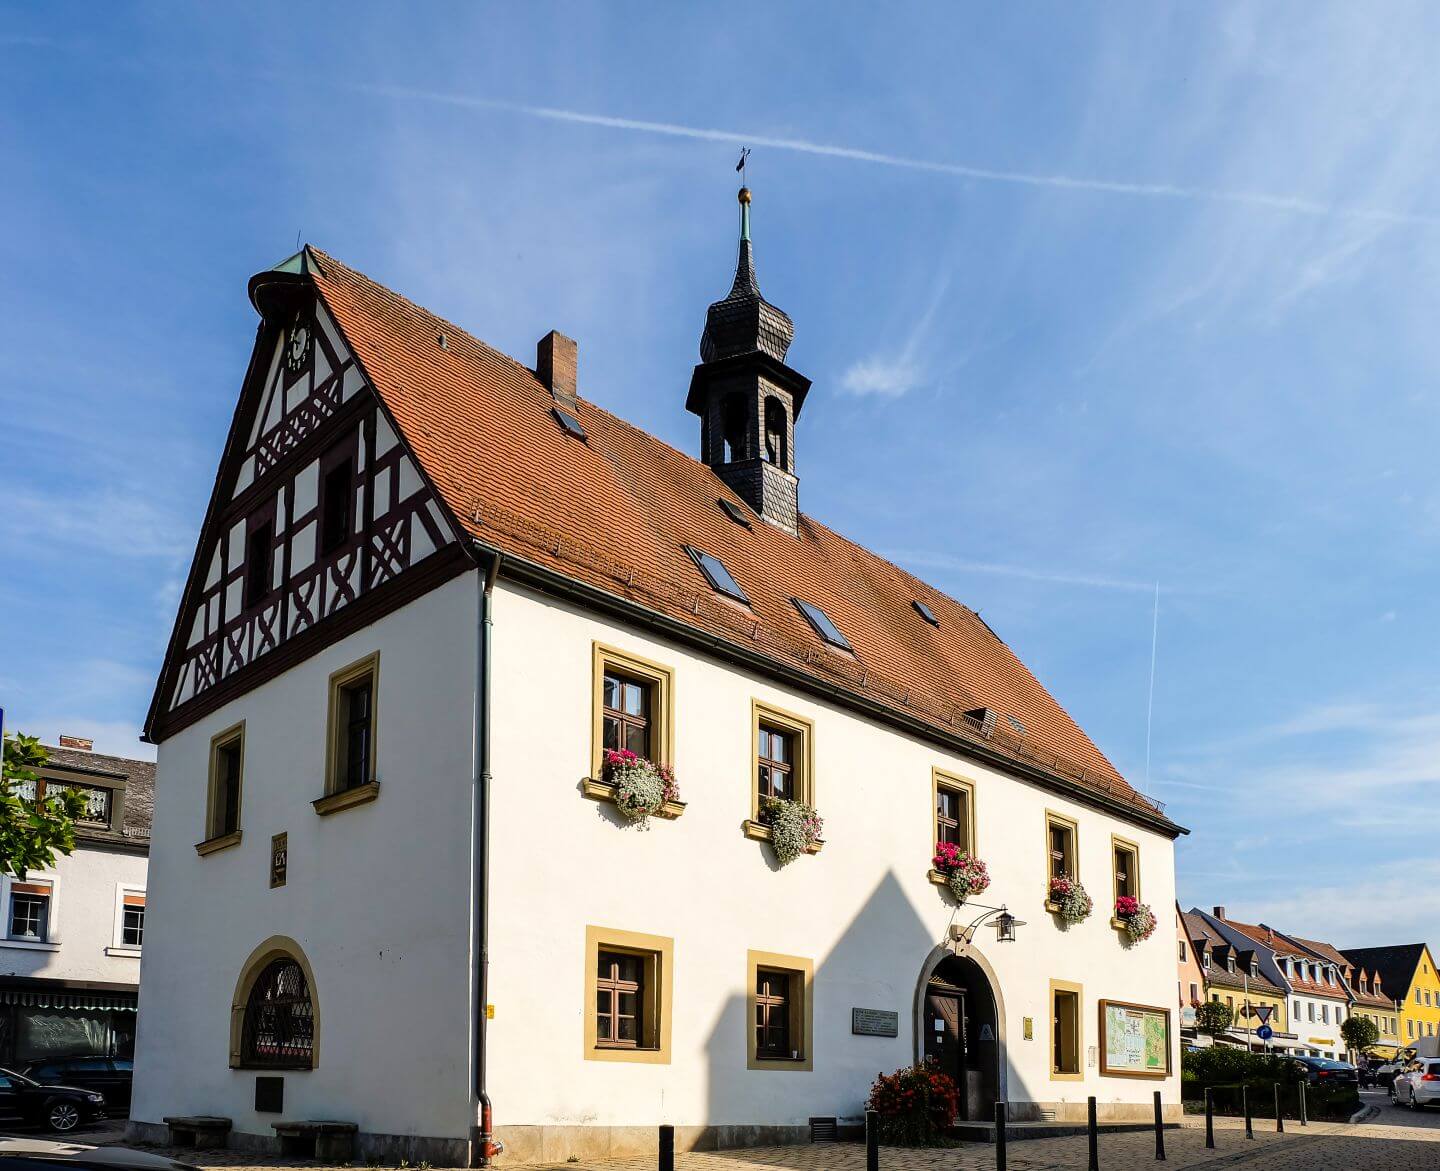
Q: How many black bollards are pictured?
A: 9